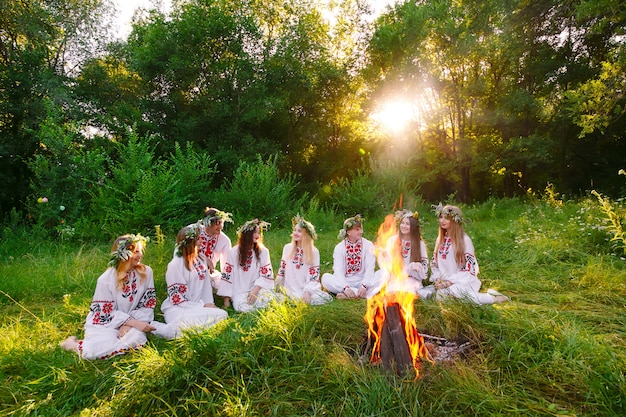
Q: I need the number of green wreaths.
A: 8